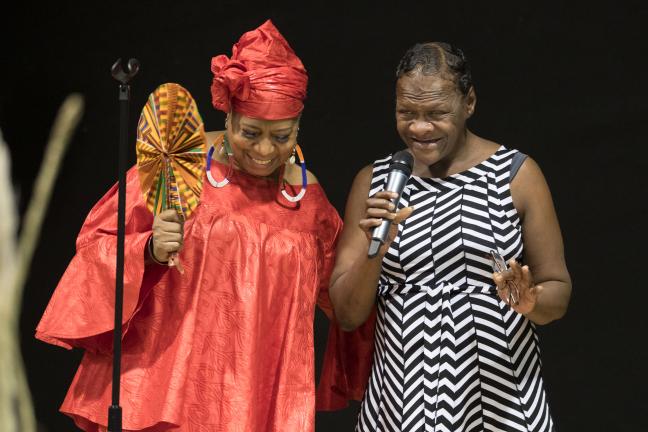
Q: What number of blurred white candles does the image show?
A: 0